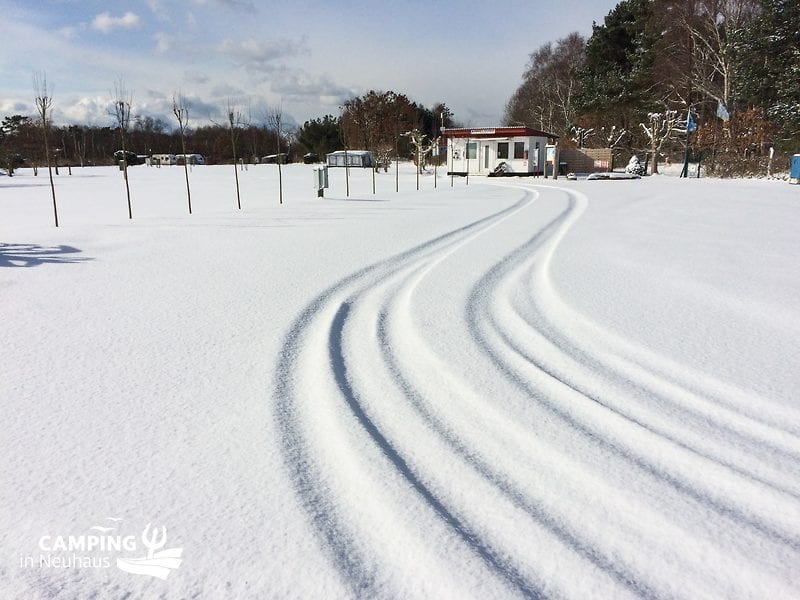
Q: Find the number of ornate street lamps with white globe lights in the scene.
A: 0